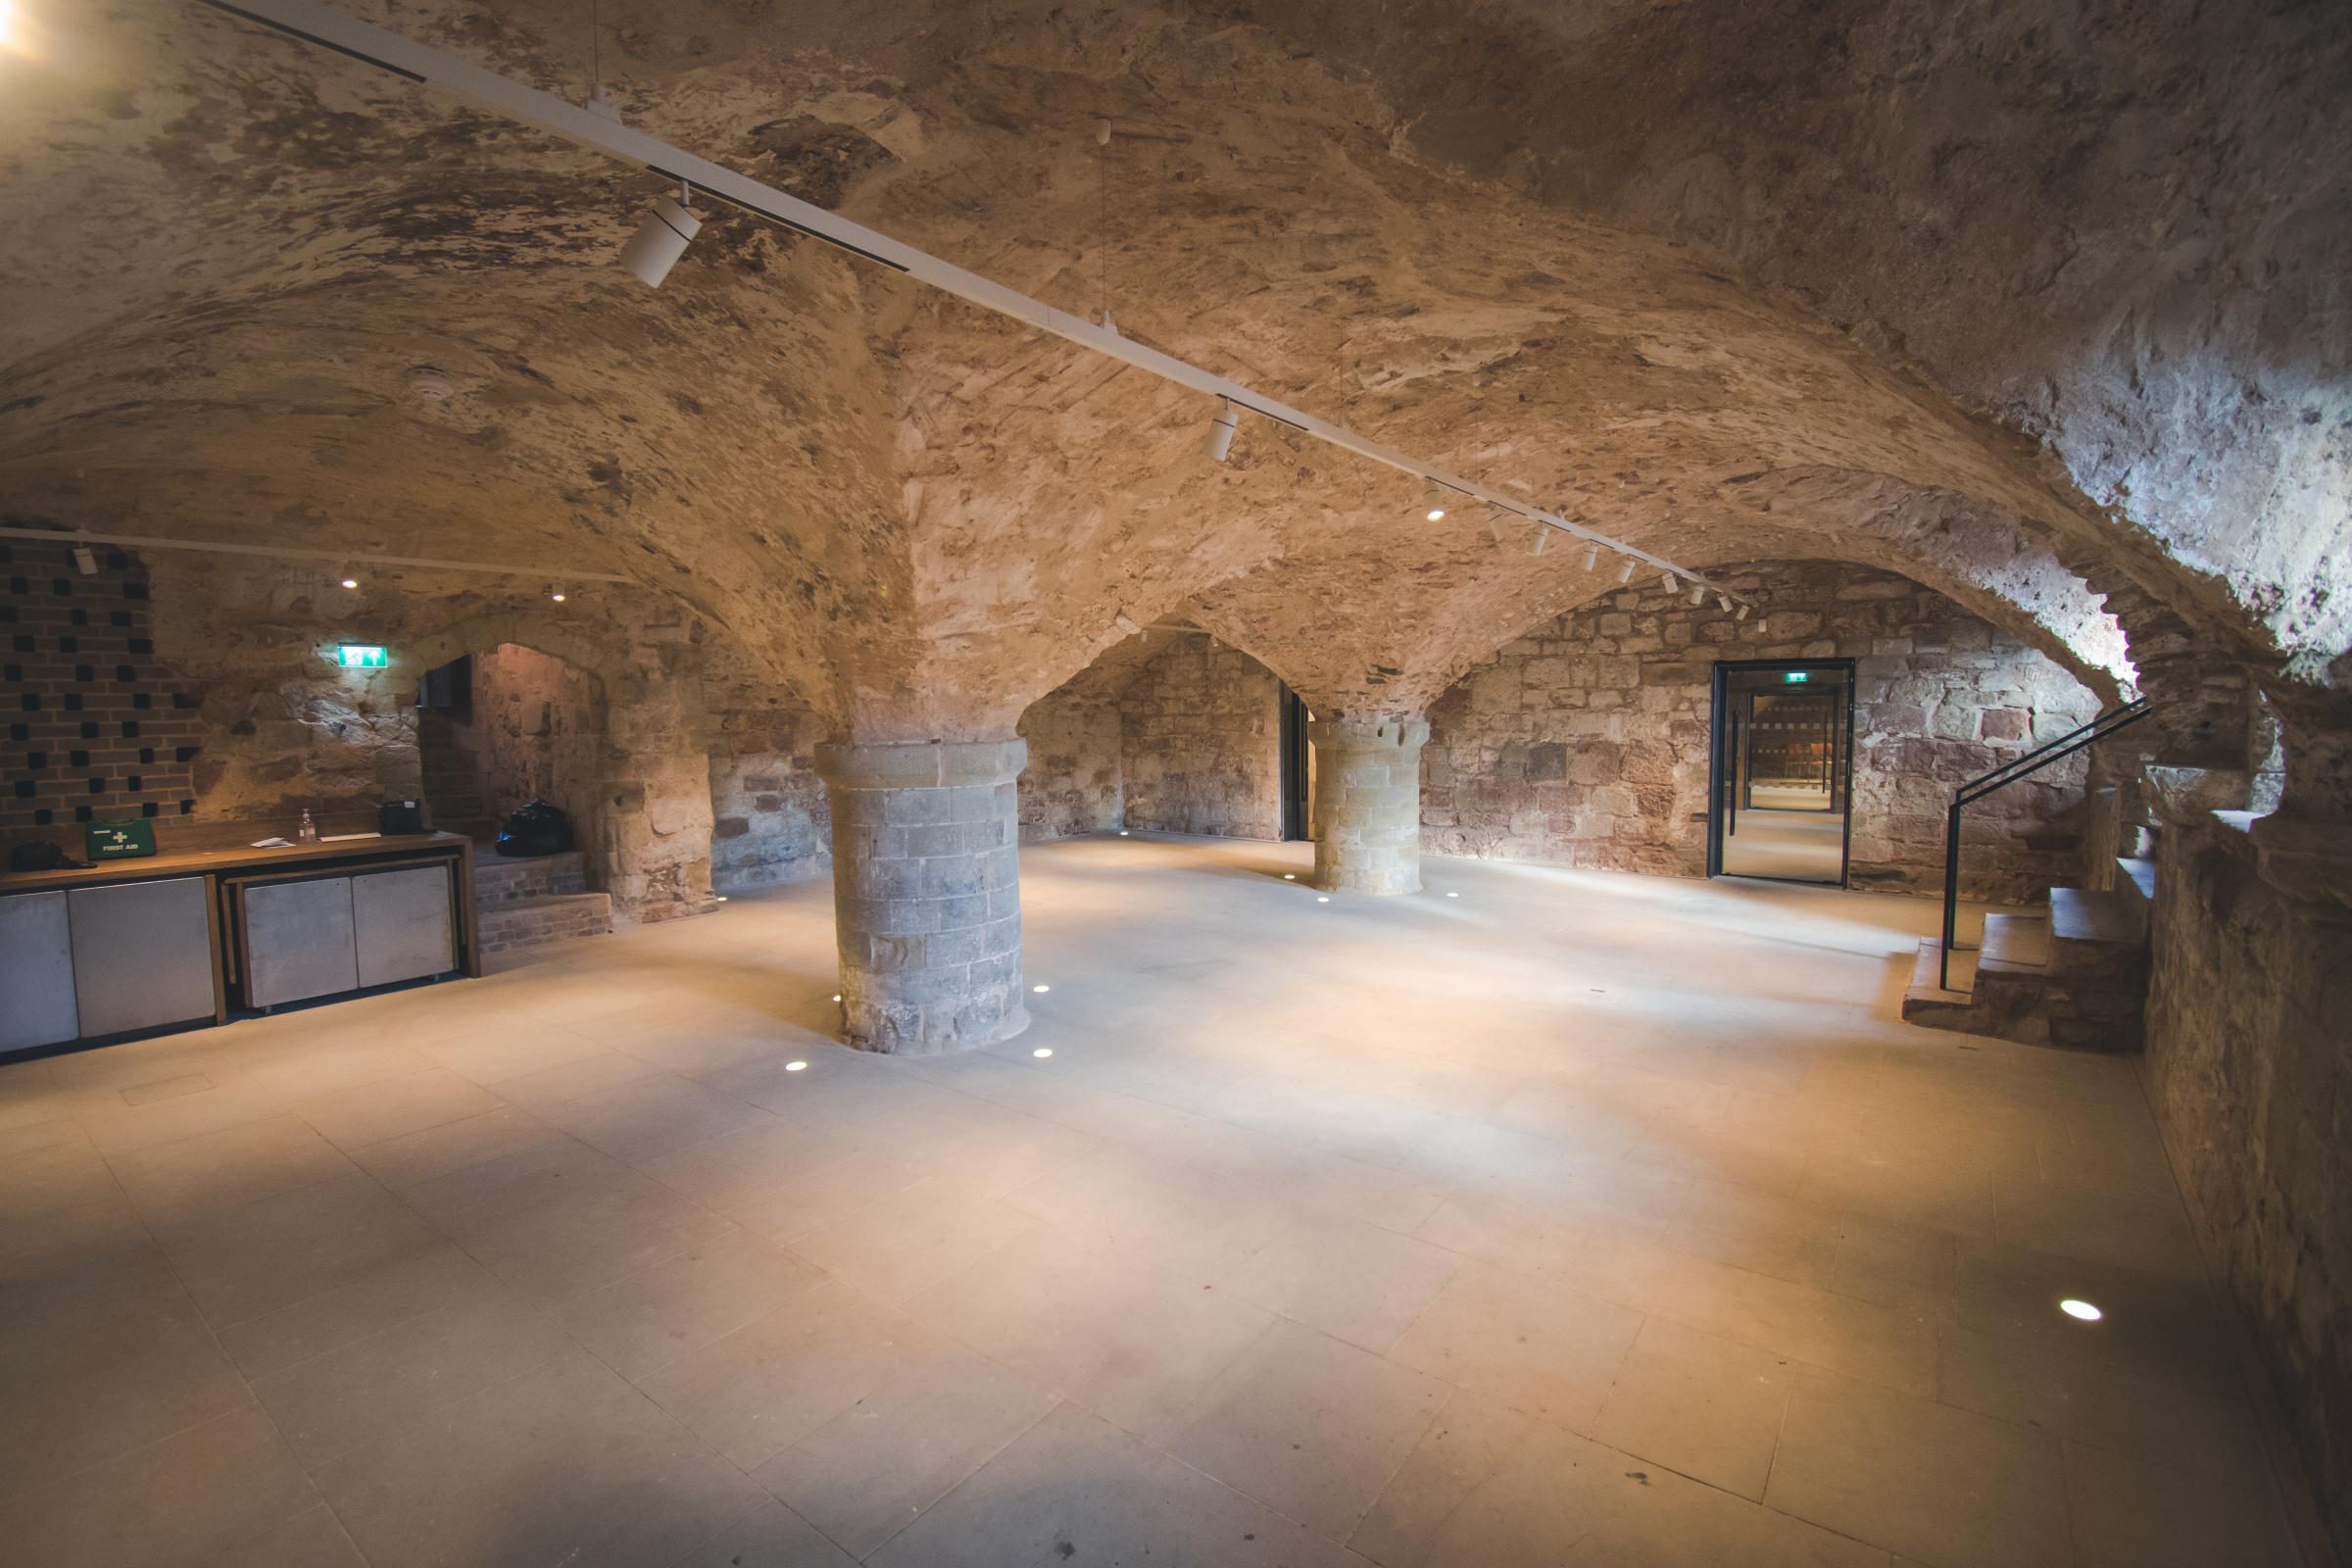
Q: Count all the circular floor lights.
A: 10